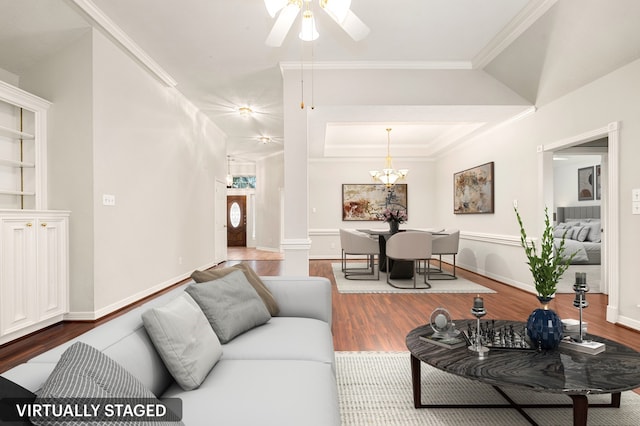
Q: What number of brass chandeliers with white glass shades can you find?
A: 1